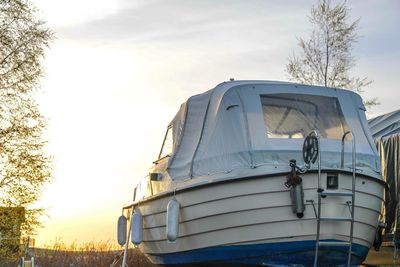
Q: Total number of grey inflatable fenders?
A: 3